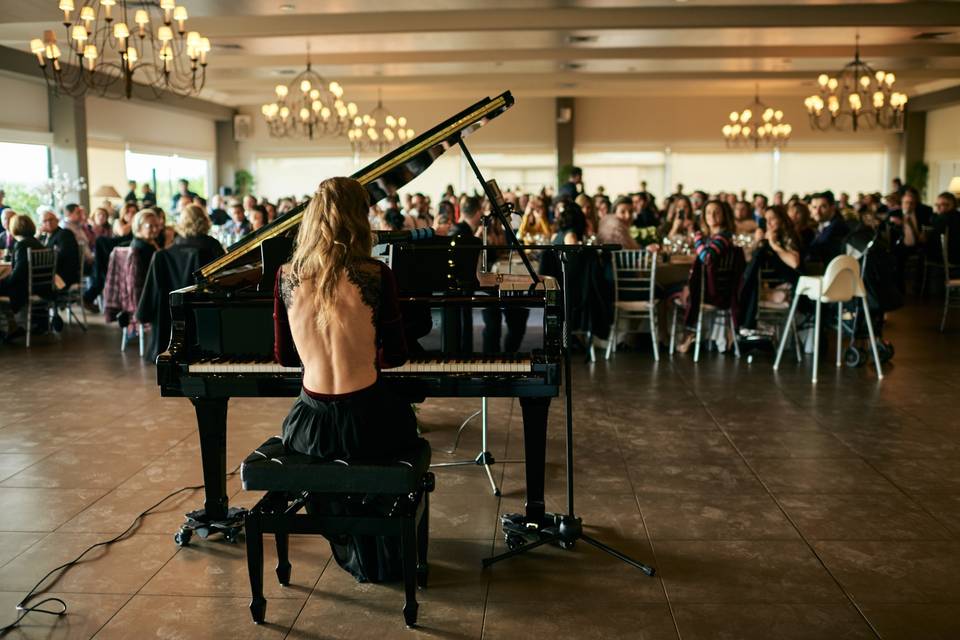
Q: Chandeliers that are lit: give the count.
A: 5